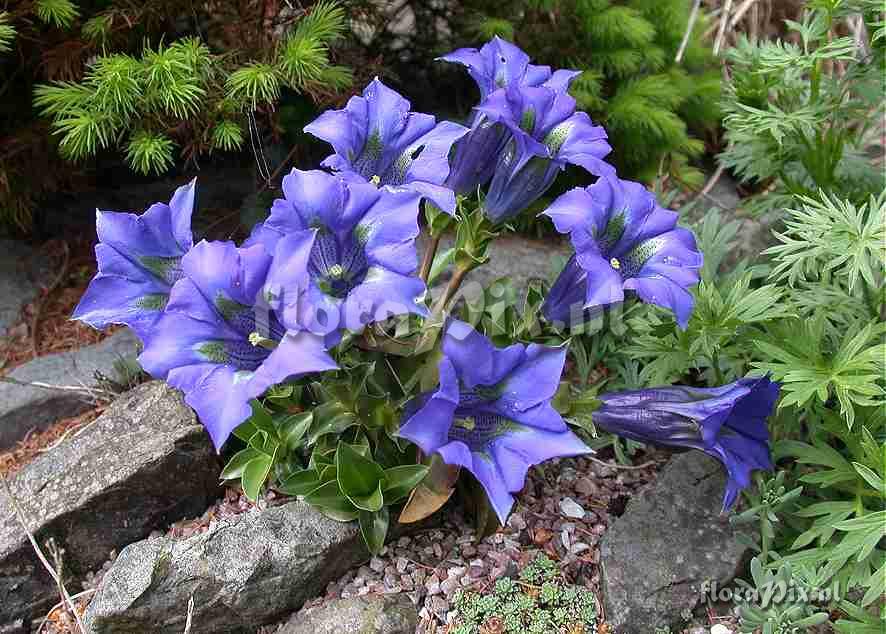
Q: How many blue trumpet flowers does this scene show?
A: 9